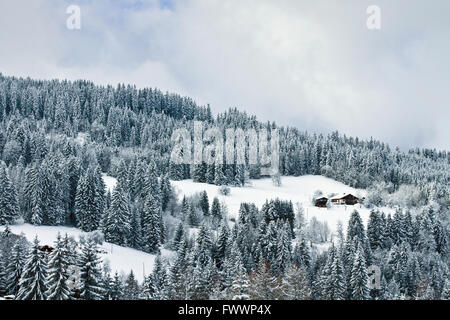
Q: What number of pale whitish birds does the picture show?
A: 0